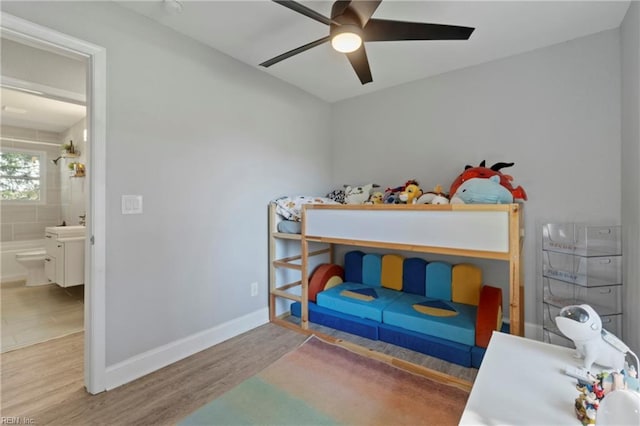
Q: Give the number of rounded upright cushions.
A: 6